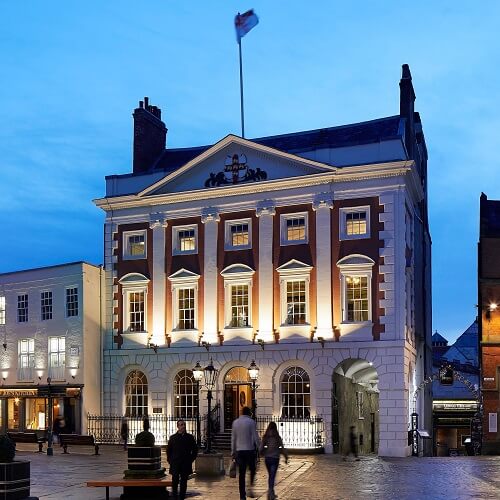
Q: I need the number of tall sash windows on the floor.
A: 5